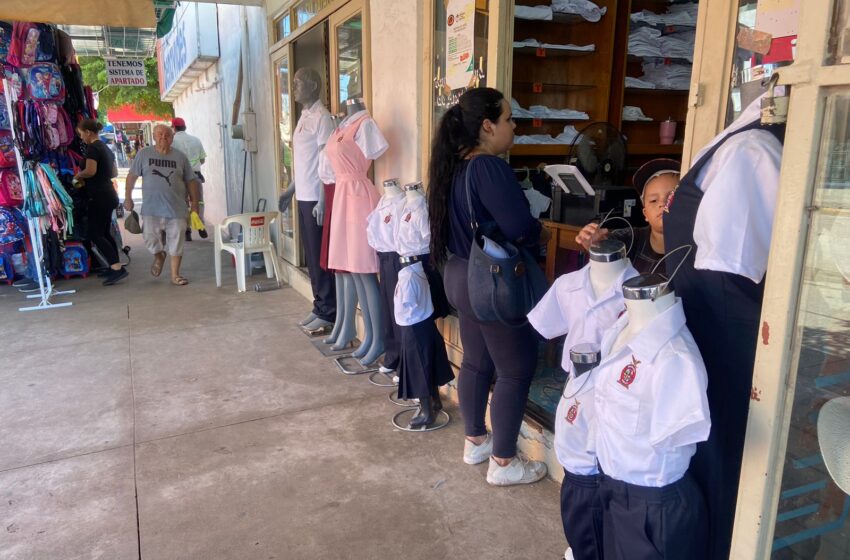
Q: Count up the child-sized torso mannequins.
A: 6